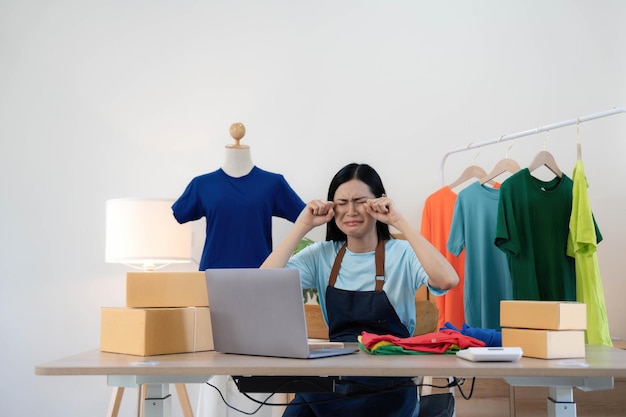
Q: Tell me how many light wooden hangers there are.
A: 4